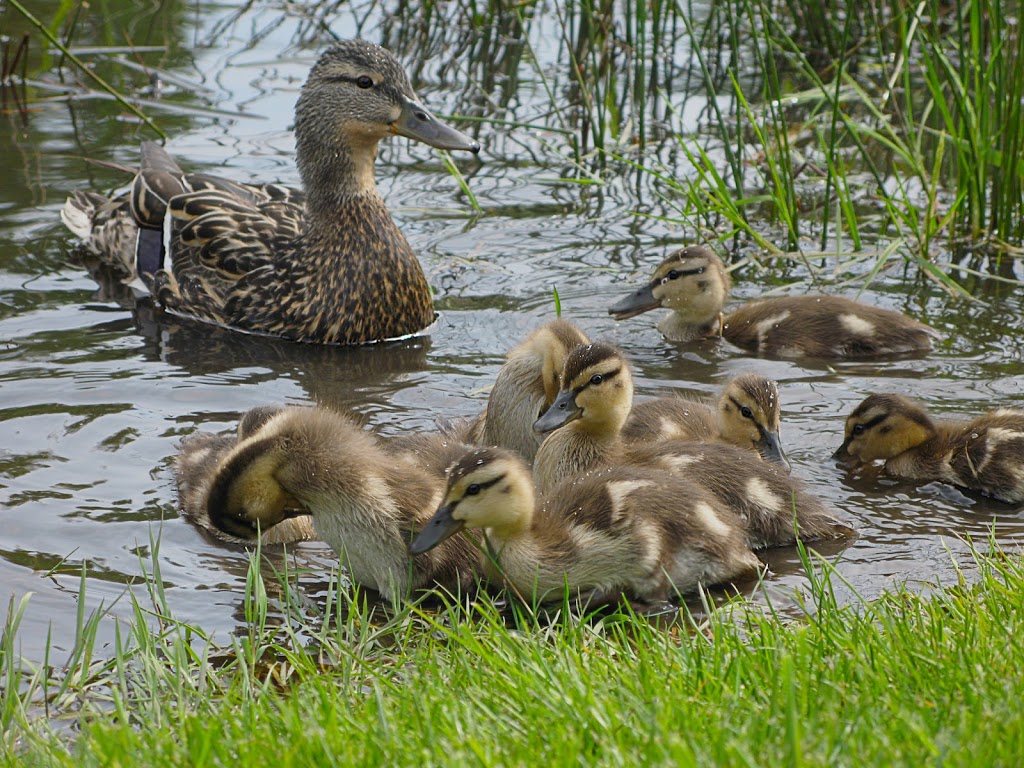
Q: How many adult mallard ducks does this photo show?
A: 1